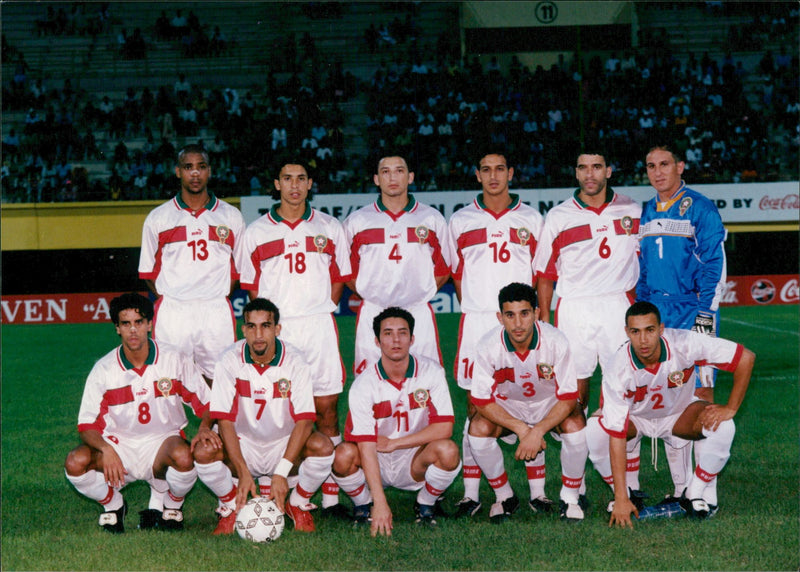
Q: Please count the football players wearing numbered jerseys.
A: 11